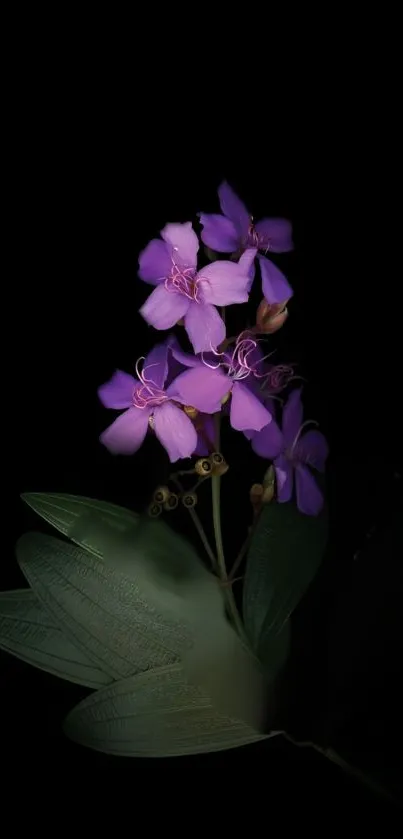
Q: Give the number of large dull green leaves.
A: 5